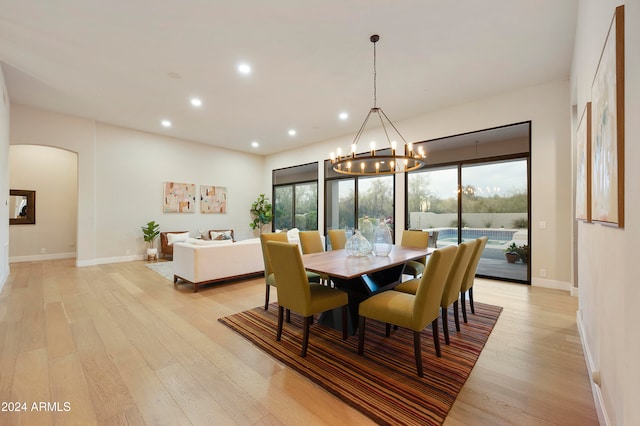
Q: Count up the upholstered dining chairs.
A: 8